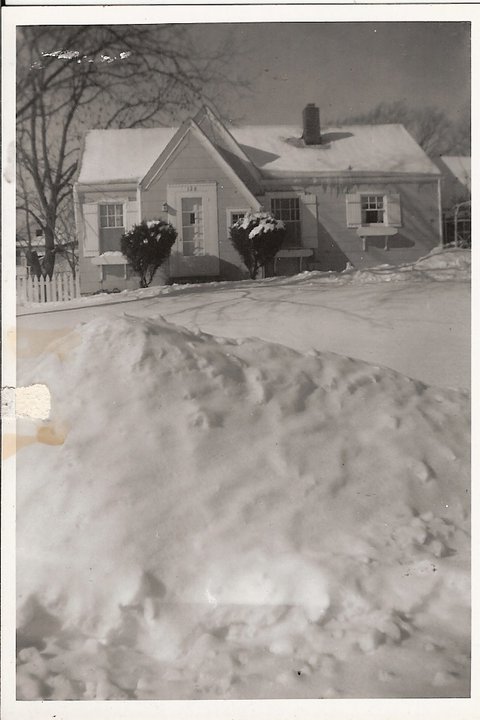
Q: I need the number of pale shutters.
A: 5